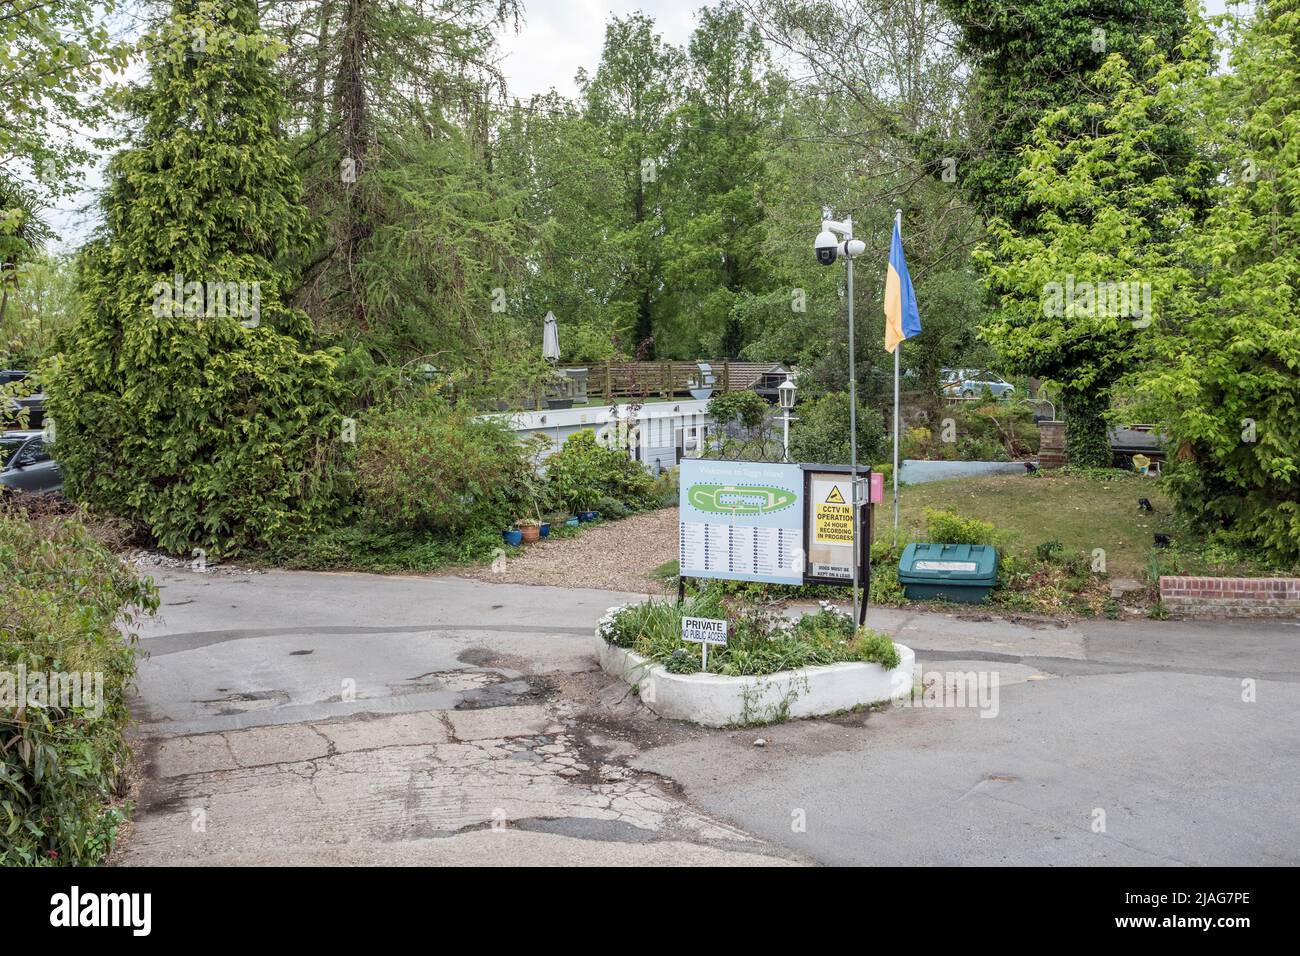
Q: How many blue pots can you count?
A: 4